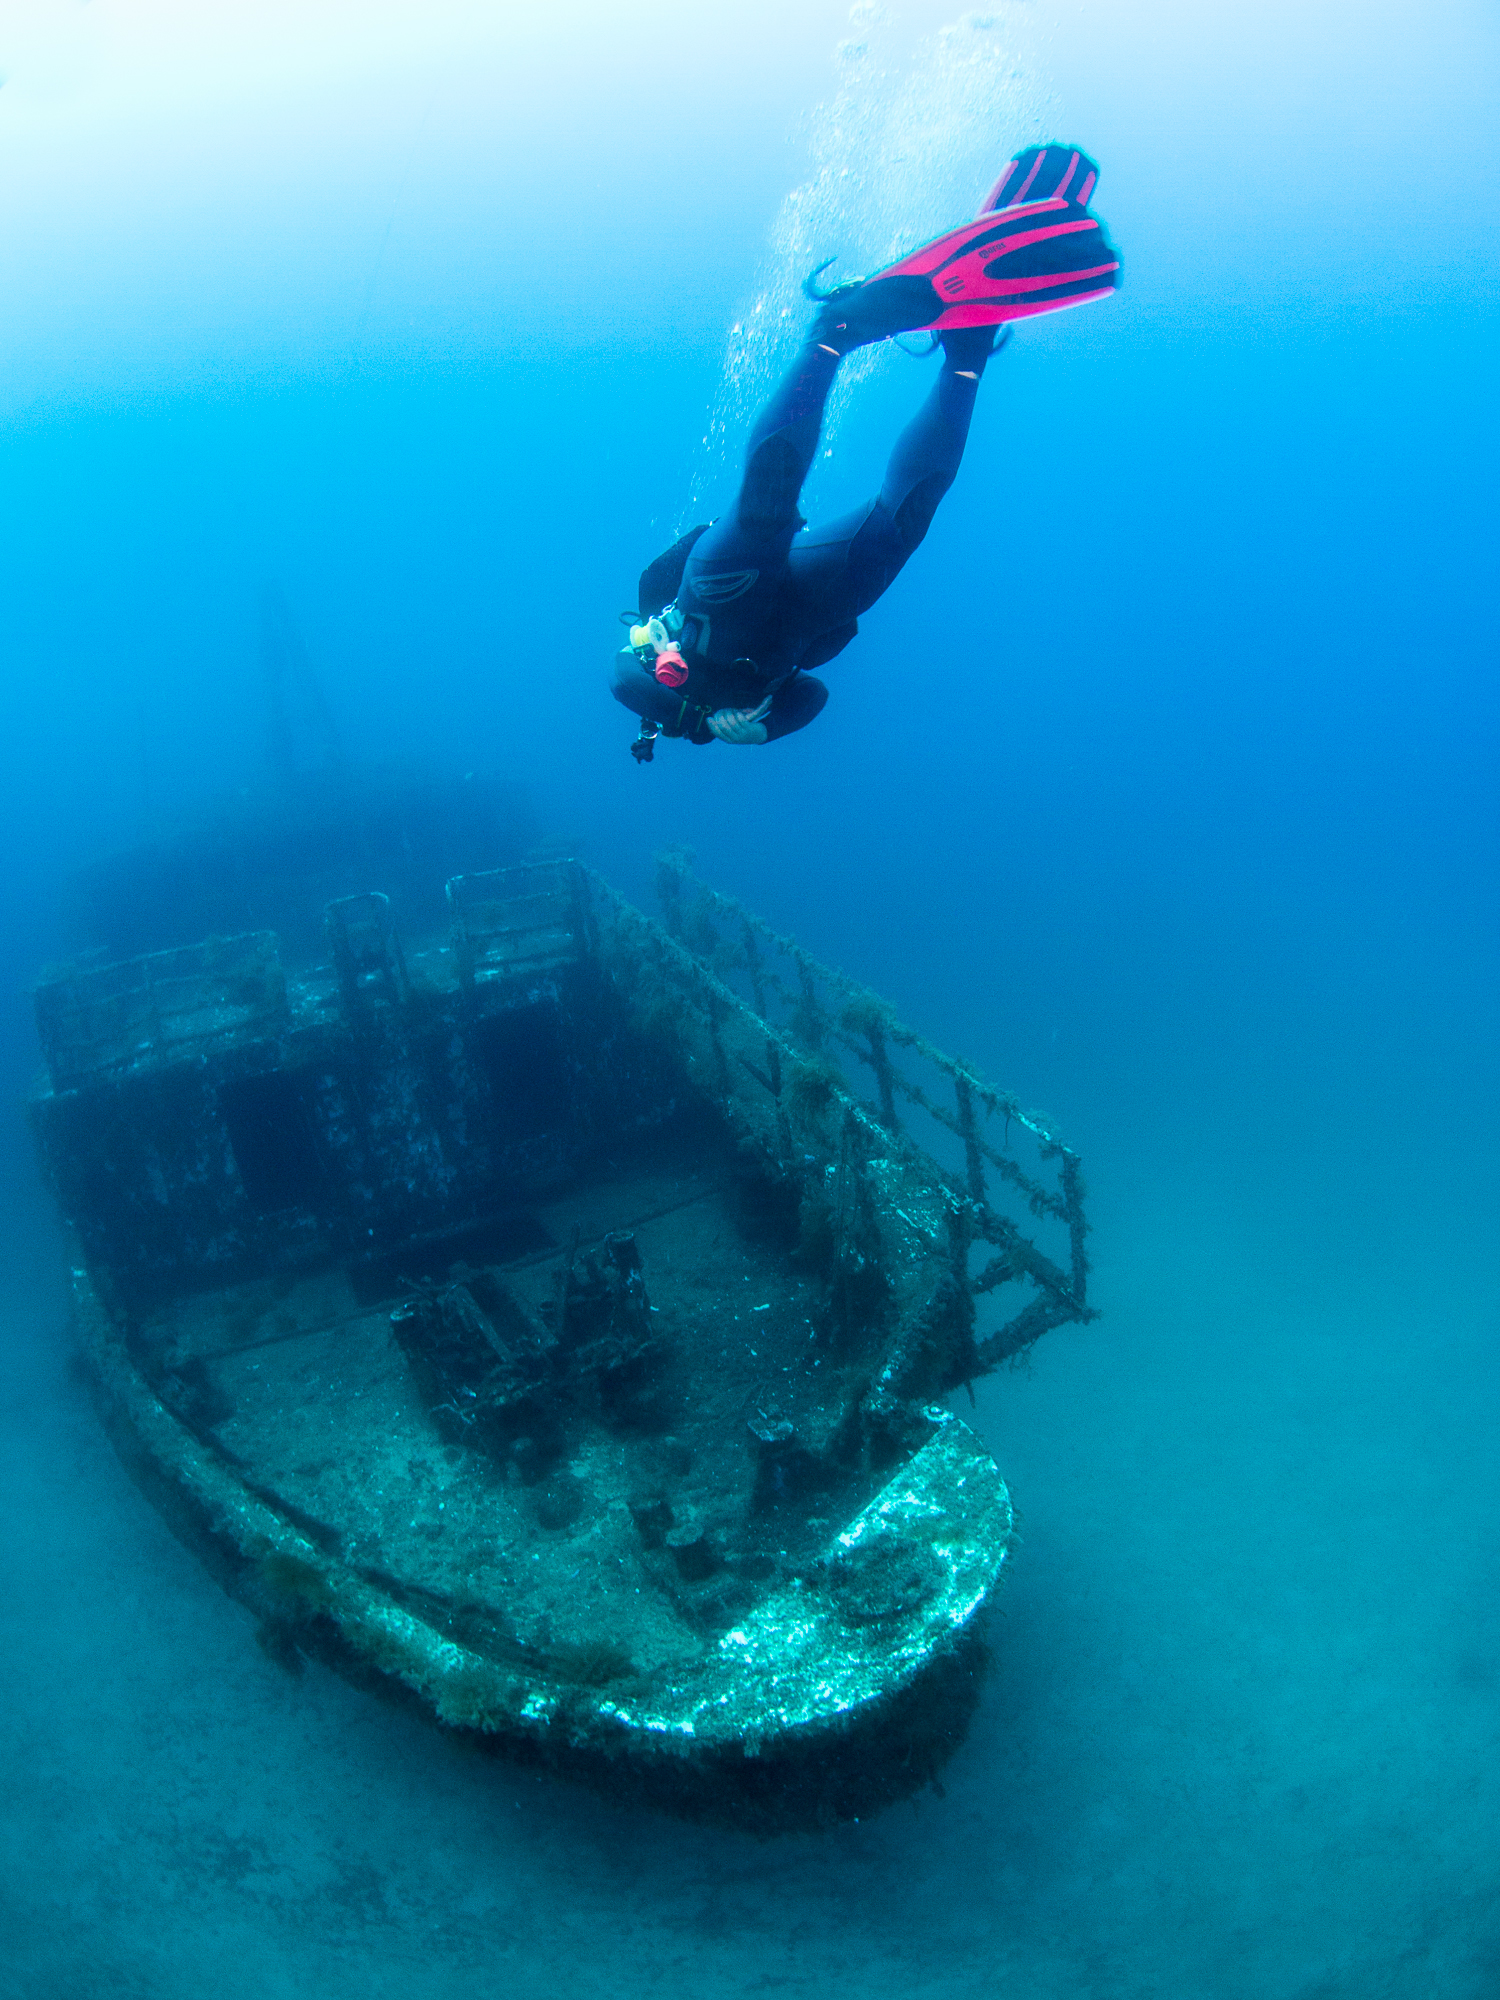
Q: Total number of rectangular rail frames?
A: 3